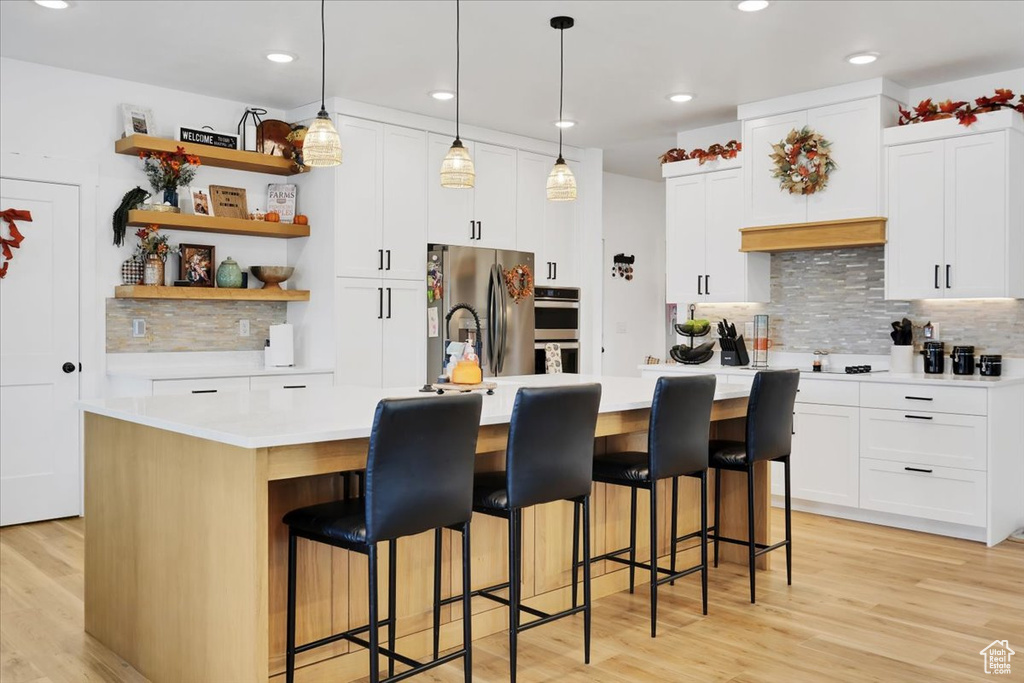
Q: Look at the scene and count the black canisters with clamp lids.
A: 3